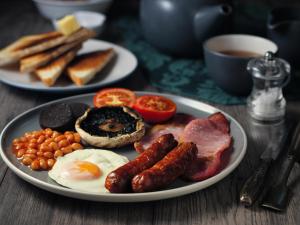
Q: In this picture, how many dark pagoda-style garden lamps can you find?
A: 0